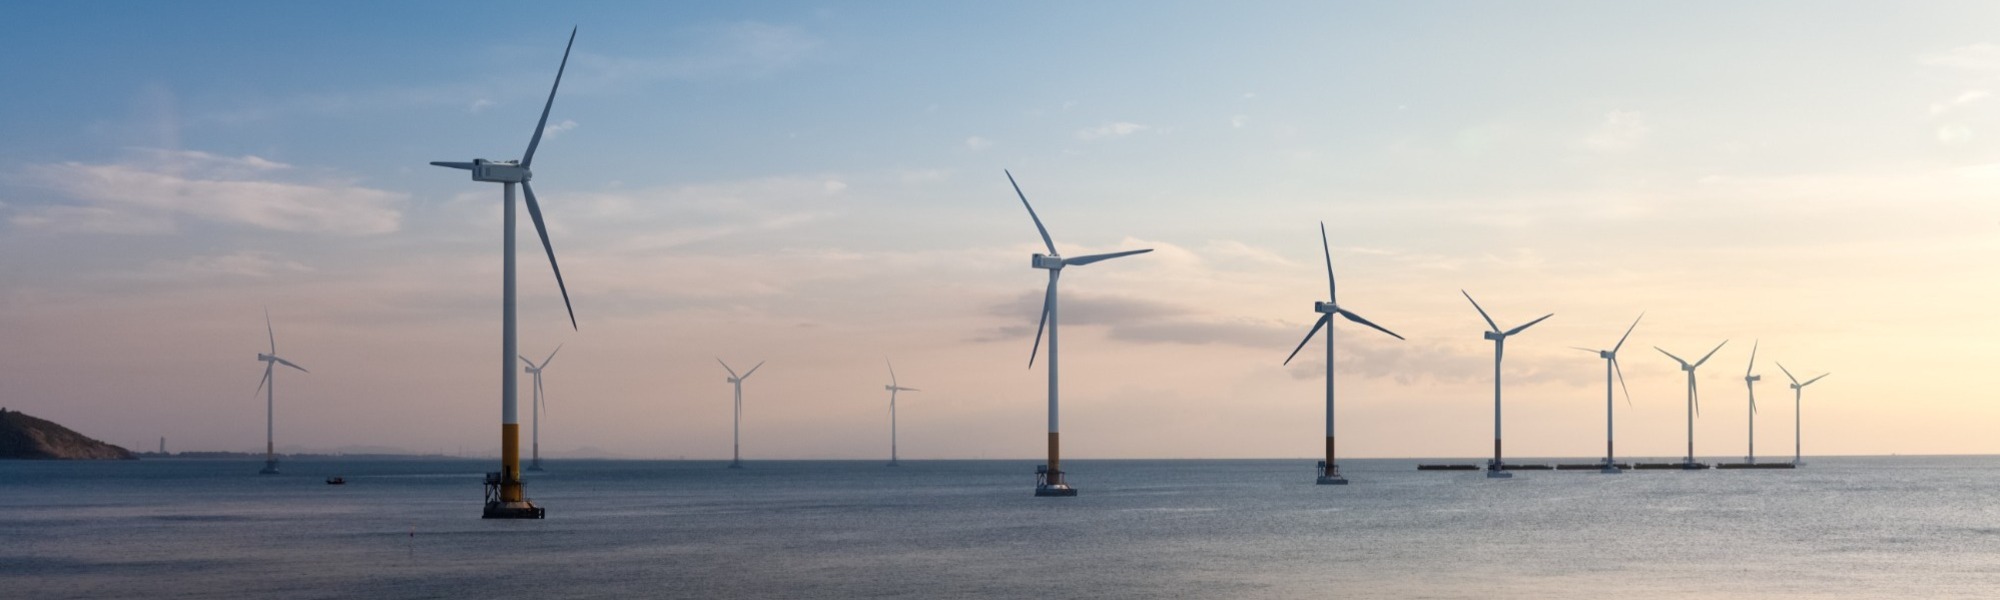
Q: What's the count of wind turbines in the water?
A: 12